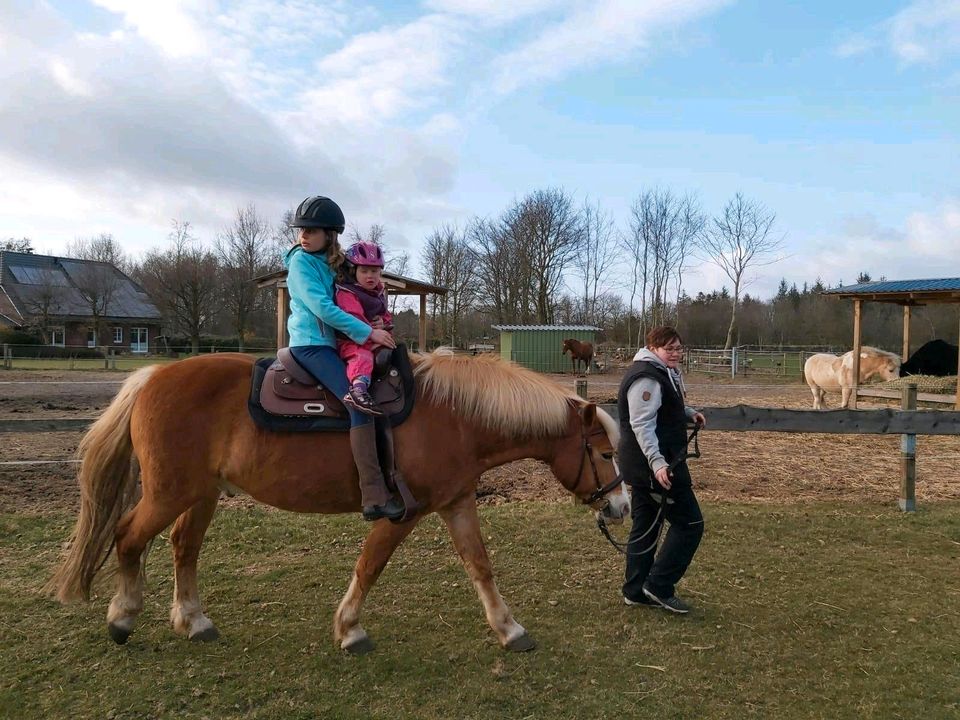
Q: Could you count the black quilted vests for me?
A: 1